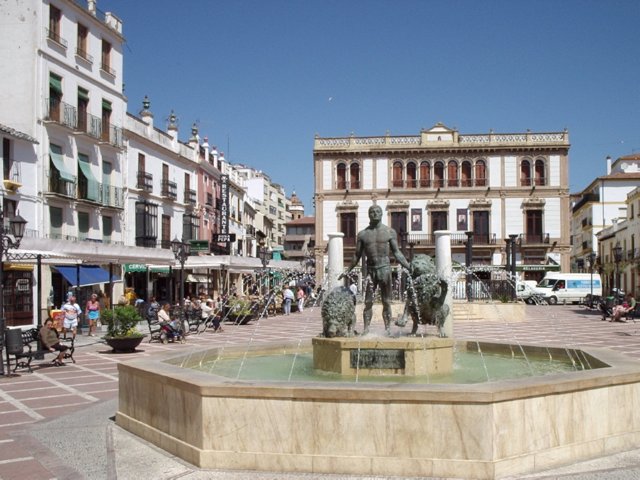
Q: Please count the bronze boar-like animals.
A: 2